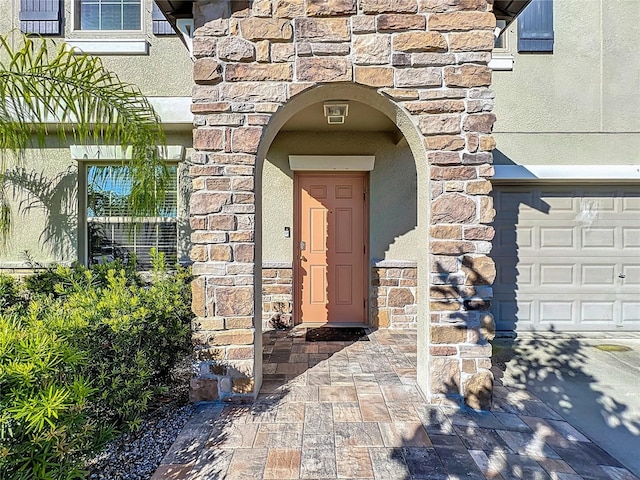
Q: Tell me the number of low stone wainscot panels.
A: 2